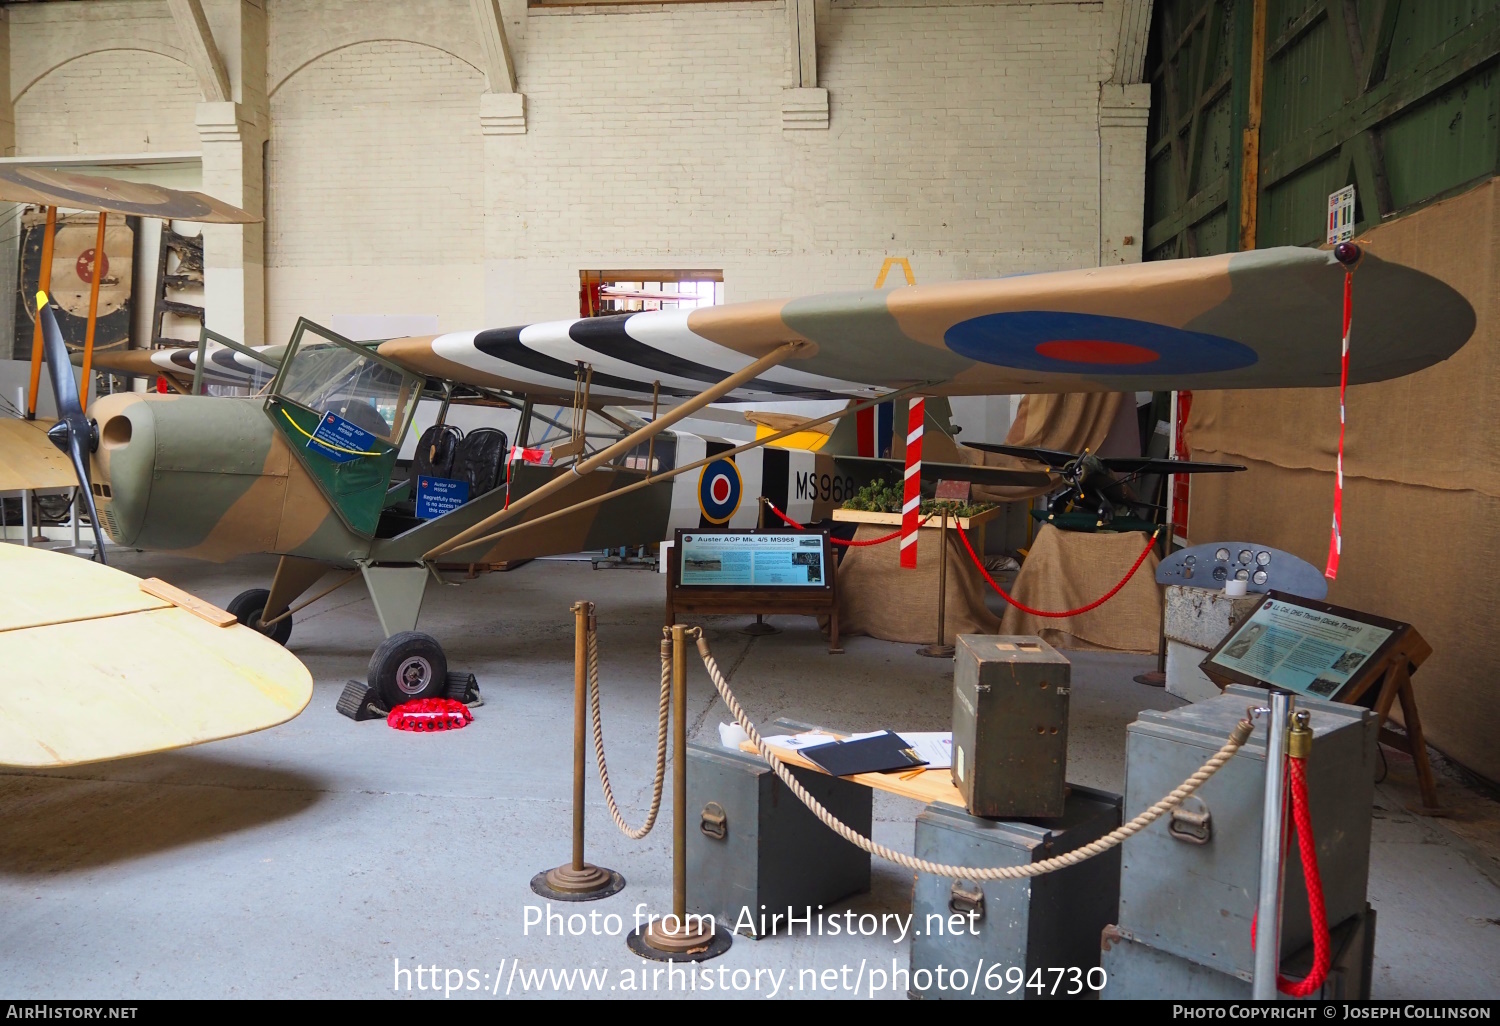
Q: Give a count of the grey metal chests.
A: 4